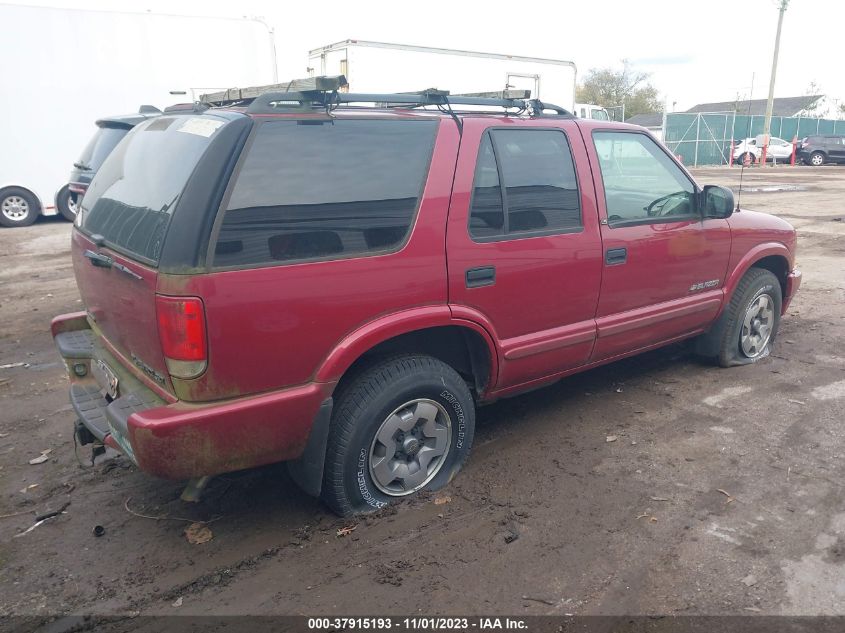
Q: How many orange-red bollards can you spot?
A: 3